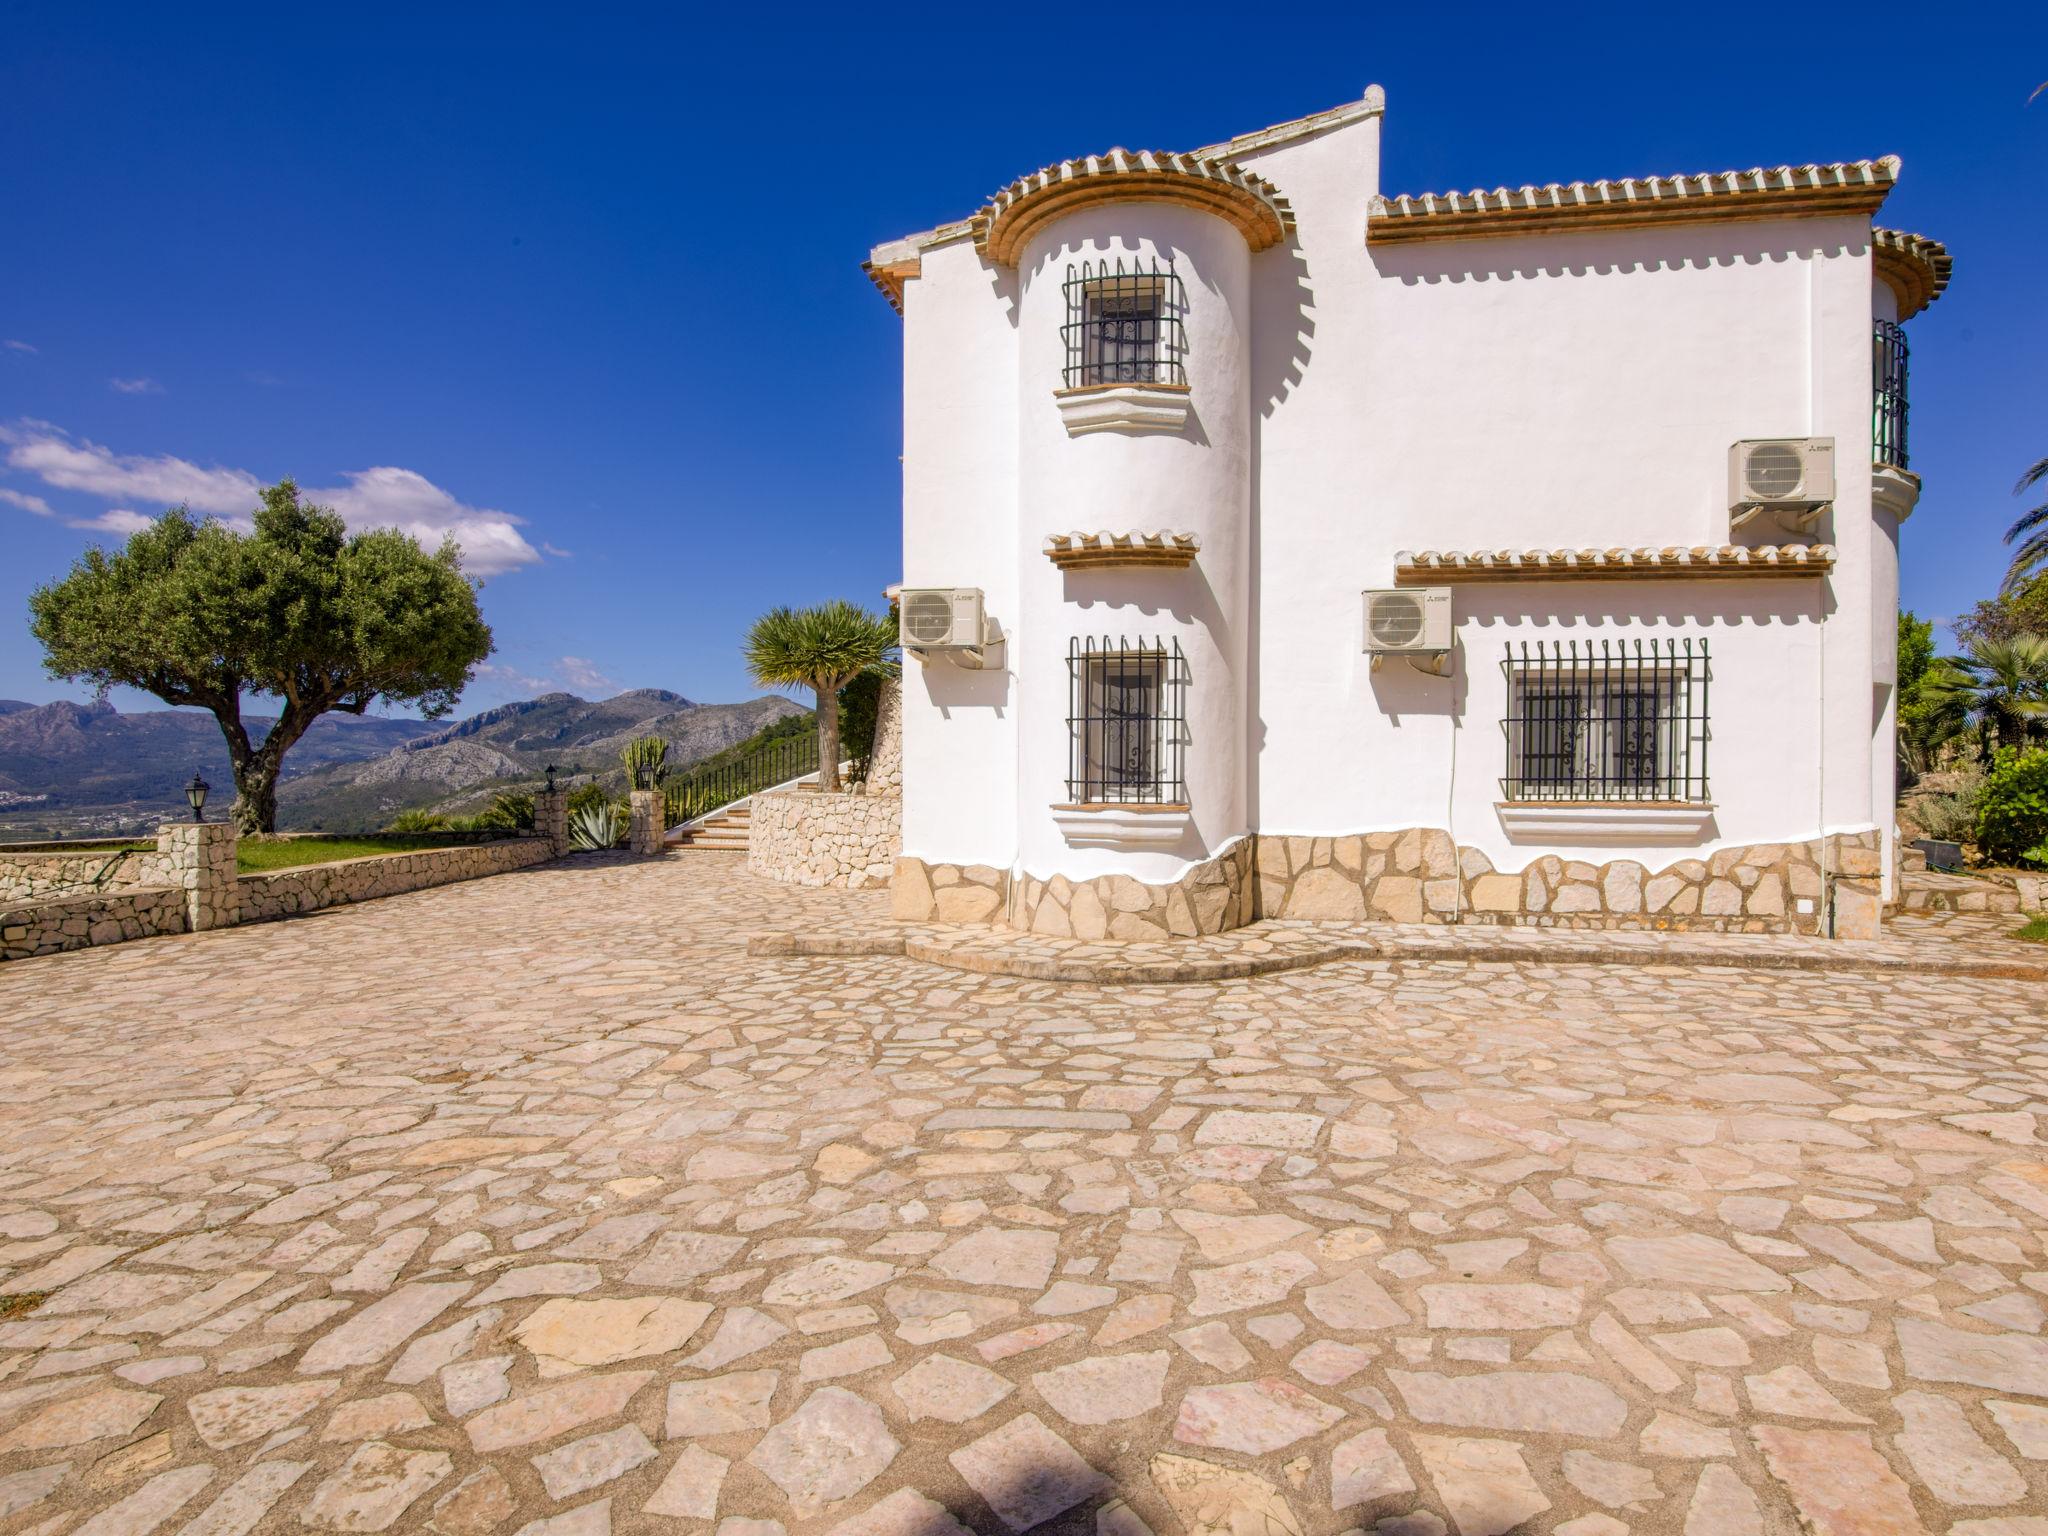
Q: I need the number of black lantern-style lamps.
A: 3